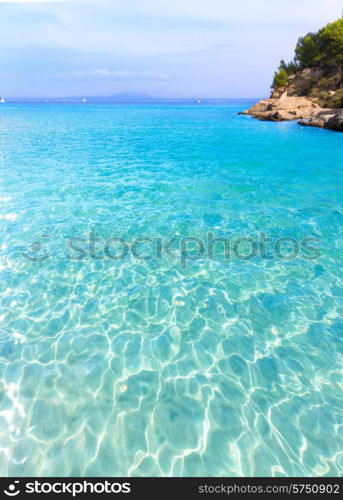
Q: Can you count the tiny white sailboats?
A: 3